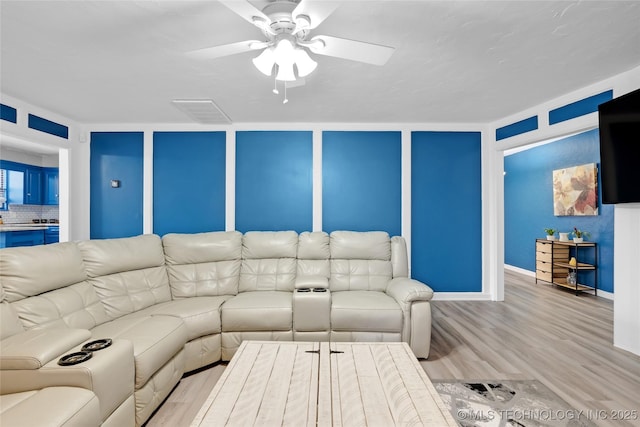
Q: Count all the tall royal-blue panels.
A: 5